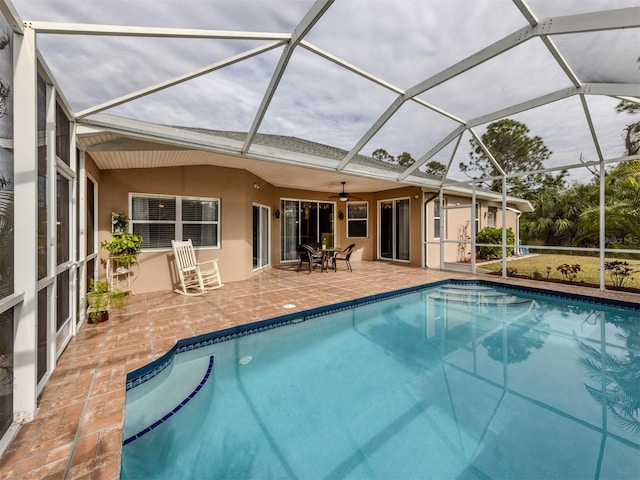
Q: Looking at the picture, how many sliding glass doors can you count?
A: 3